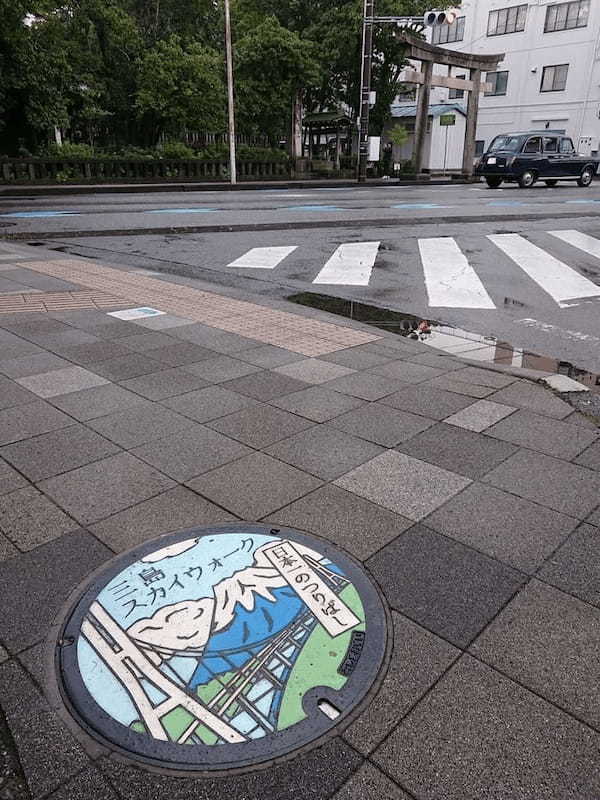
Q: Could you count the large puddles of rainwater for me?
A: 1